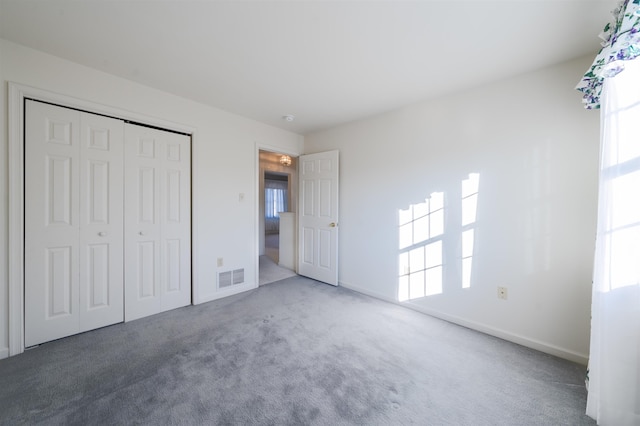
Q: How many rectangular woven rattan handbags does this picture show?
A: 0